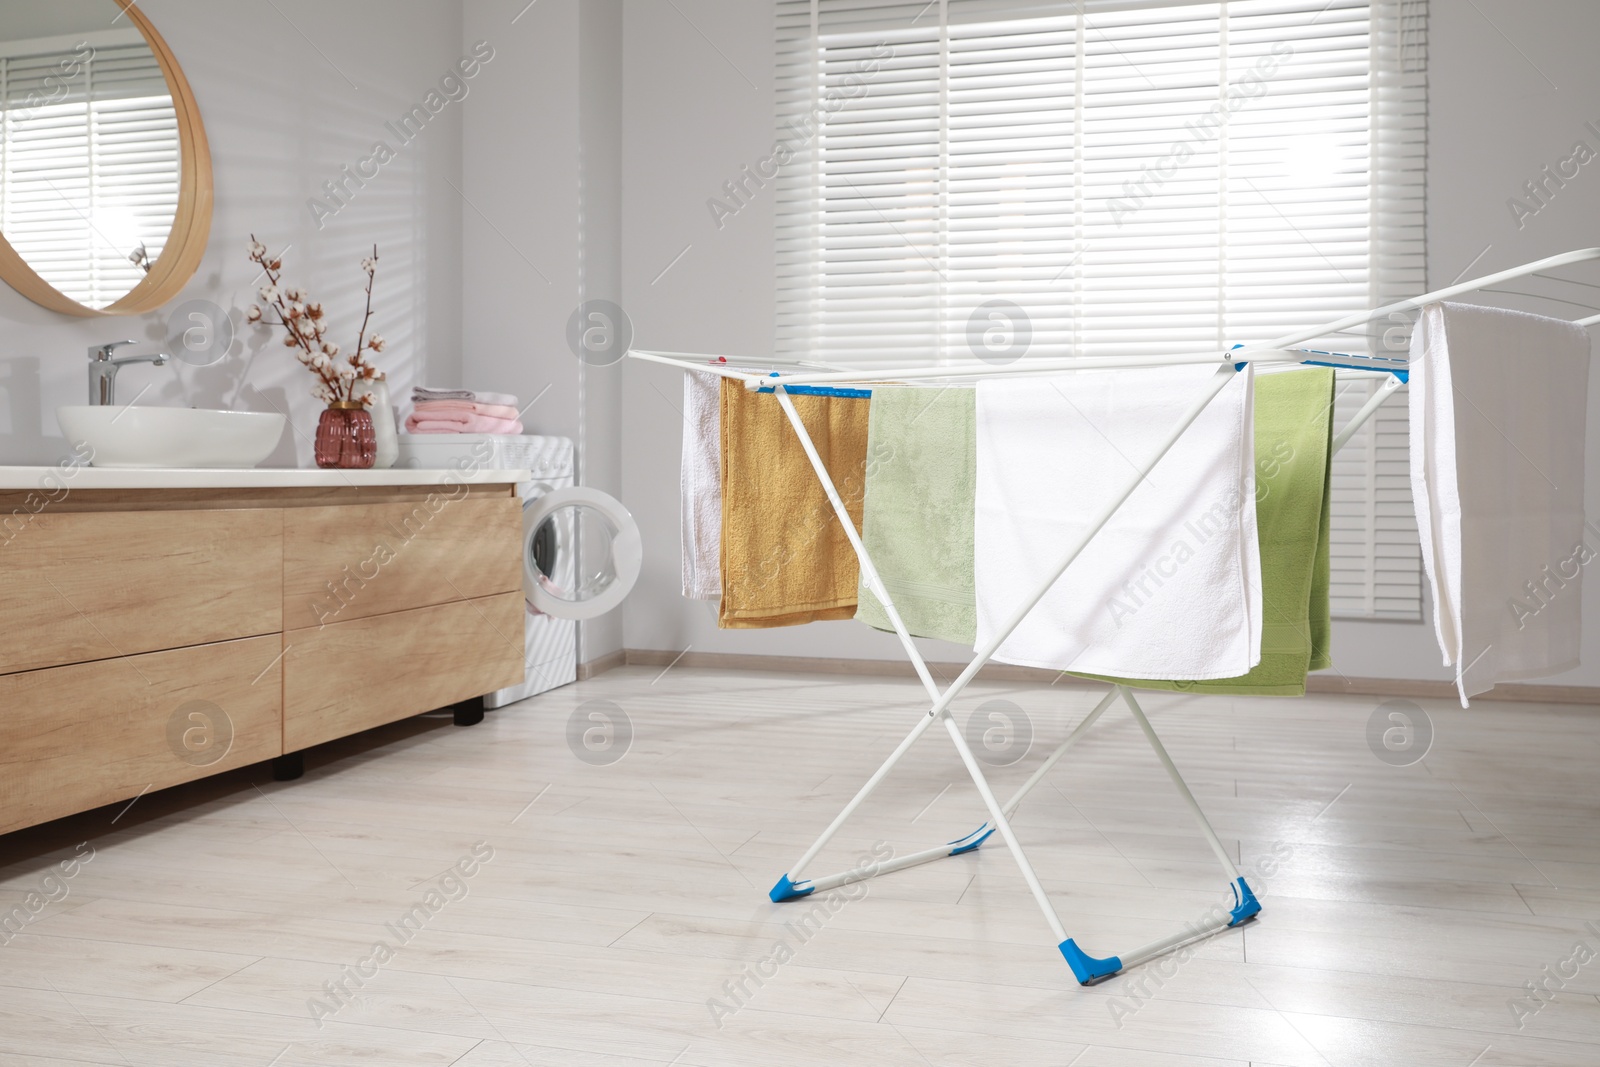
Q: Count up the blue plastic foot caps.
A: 4